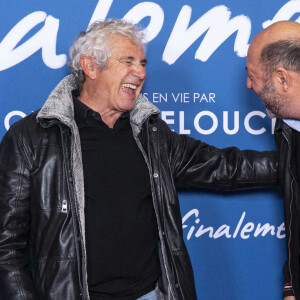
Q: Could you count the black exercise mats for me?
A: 0